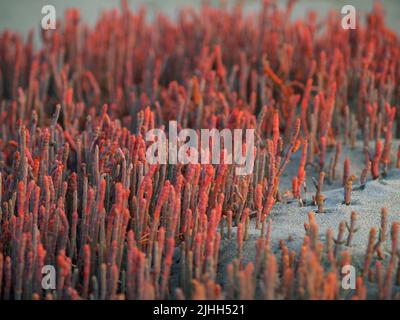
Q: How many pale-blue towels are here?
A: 0